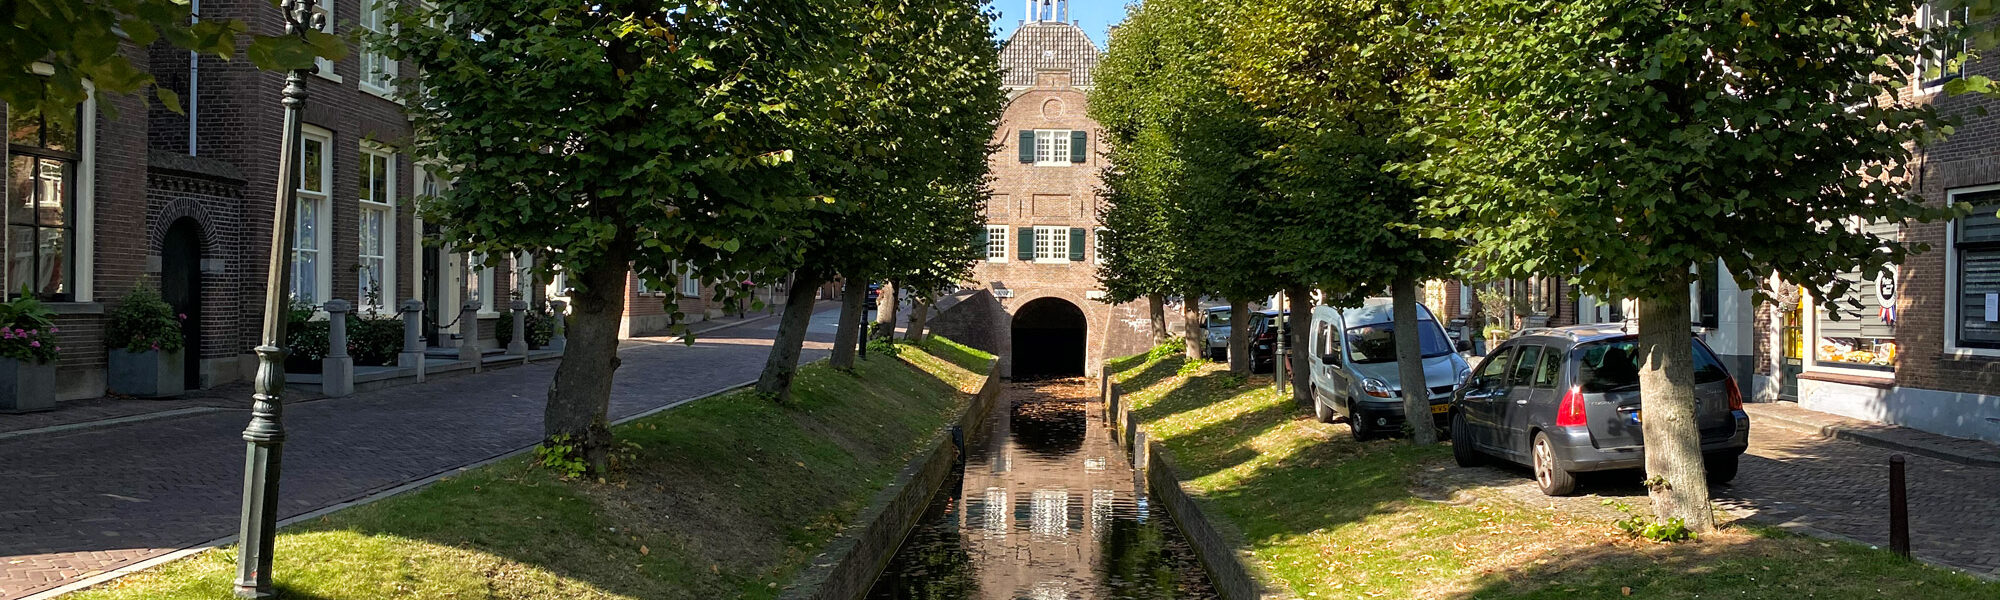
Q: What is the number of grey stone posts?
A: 5